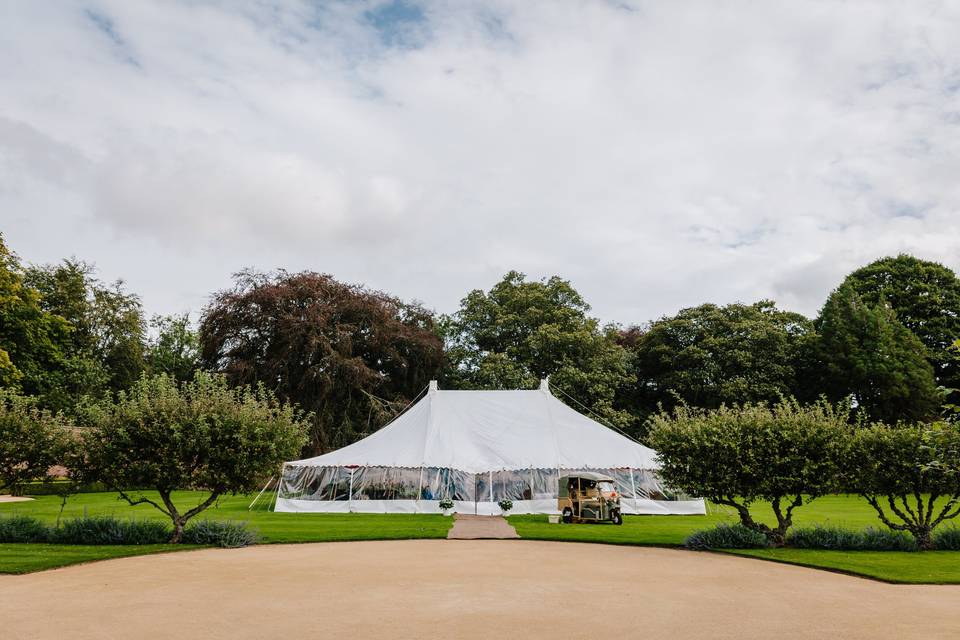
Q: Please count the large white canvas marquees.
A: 1